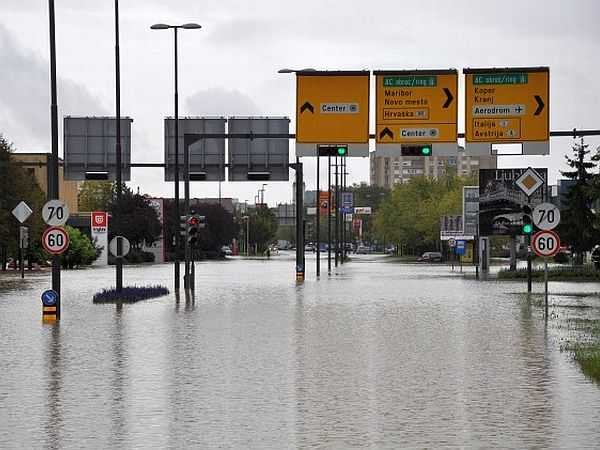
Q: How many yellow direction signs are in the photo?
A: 3